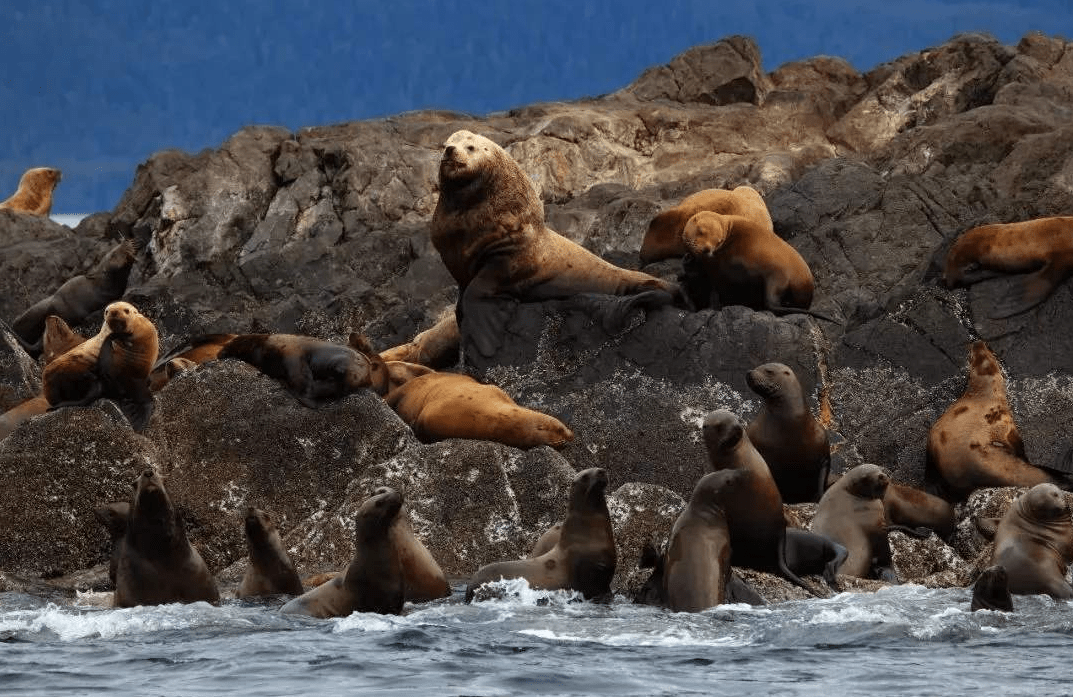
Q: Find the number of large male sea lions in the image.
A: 1